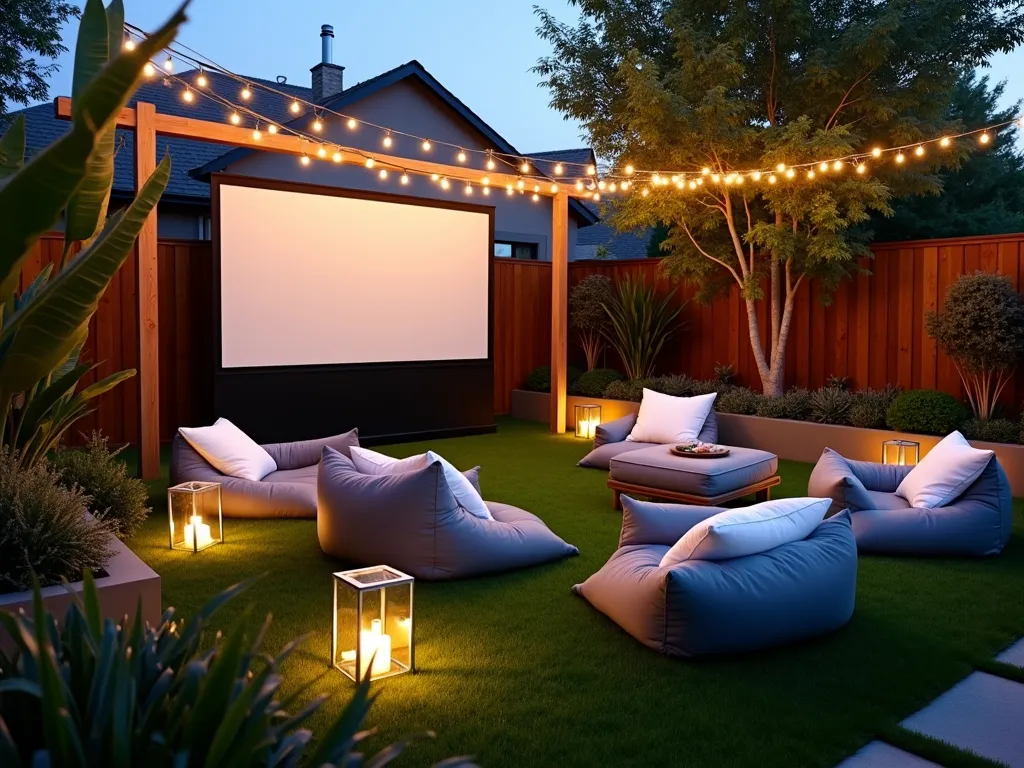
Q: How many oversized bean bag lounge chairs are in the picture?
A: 5